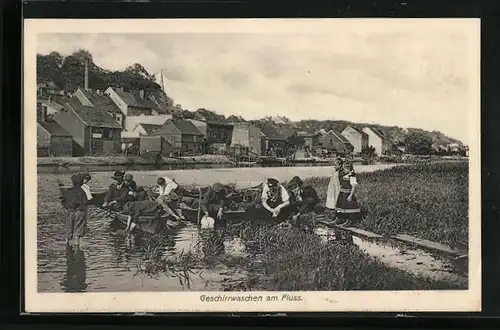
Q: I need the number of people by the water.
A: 11